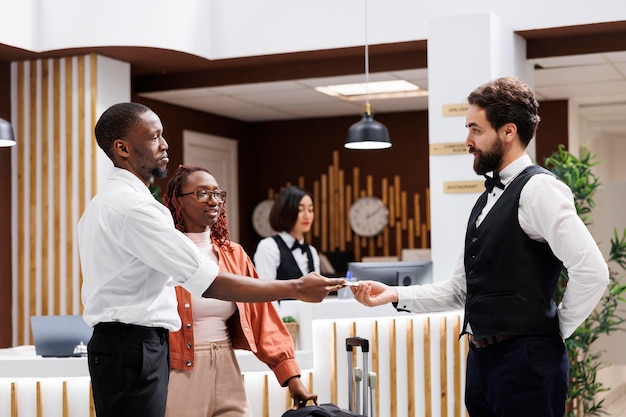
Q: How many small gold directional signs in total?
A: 3